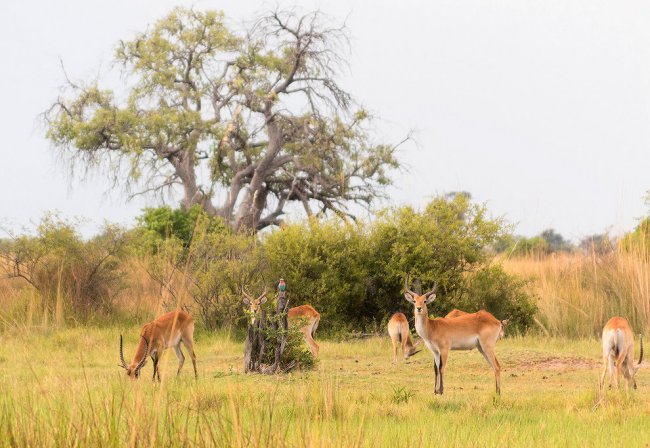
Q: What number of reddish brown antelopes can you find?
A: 6